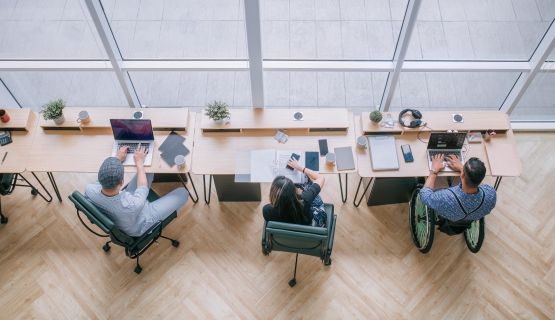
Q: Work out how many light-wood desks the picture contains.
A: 4